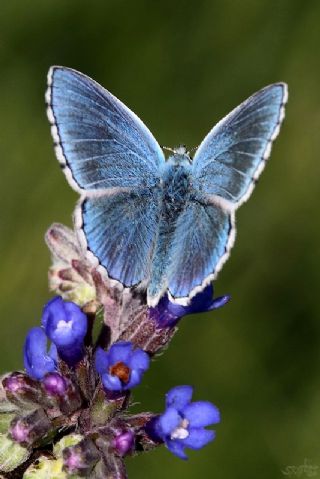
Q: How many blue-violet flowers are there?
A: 5